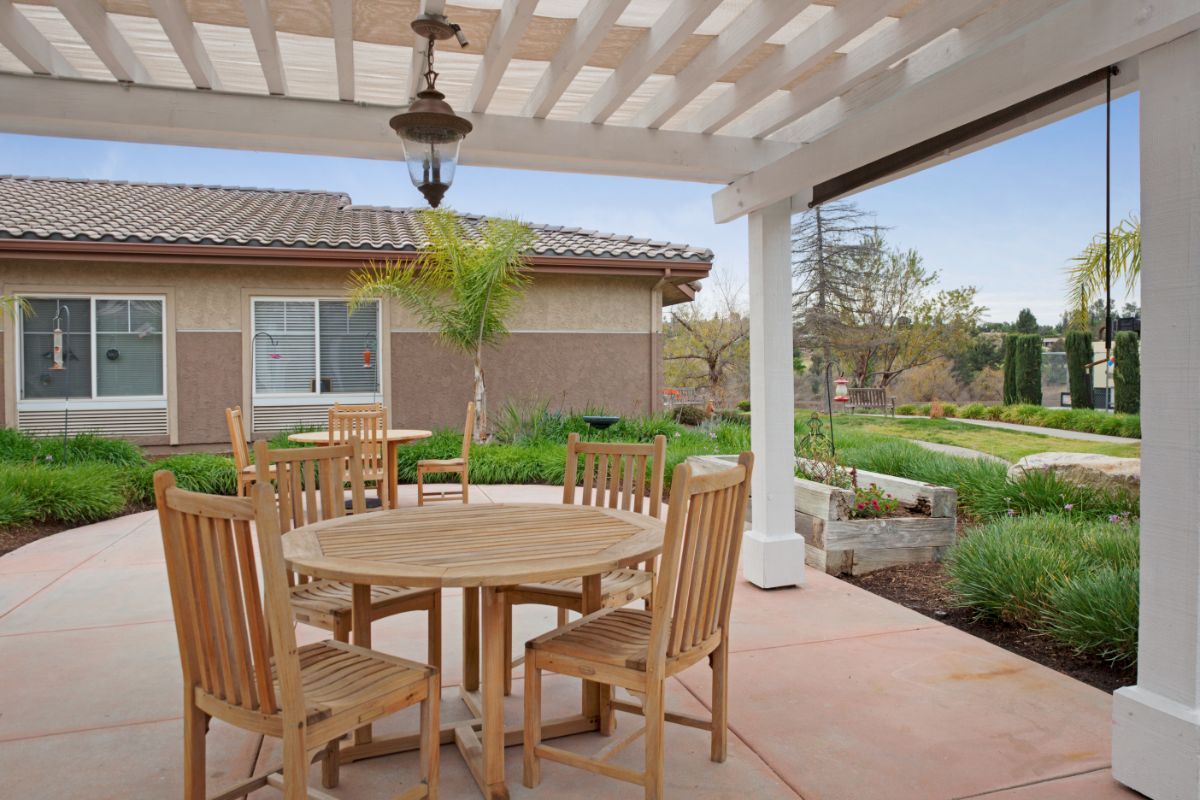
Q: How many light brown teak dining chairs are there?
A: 8